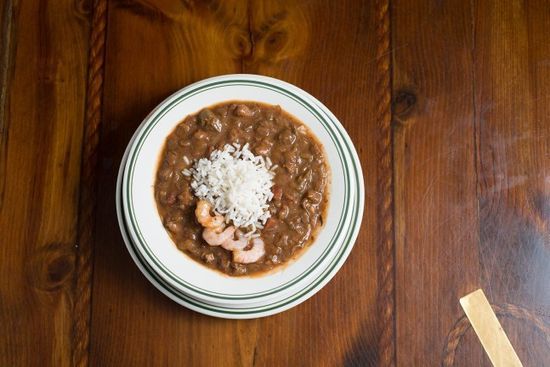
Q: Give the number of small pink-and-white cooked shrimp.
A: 4